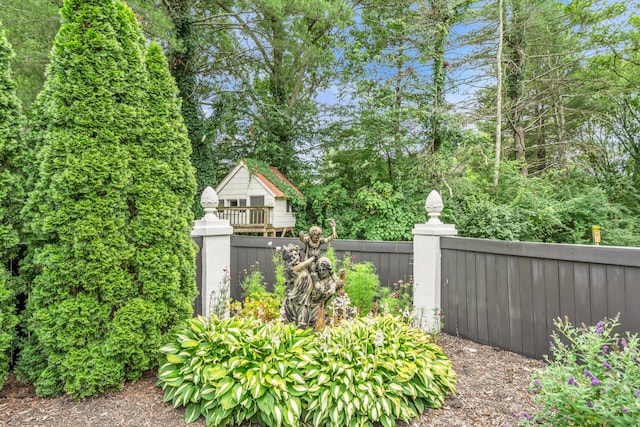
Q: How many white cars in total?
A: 0